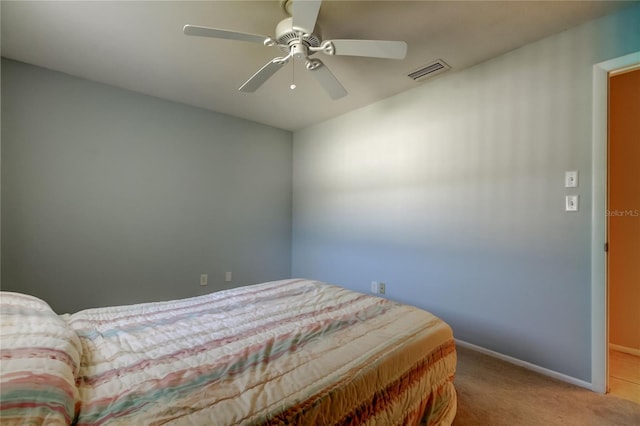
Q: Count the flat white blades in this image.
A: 5